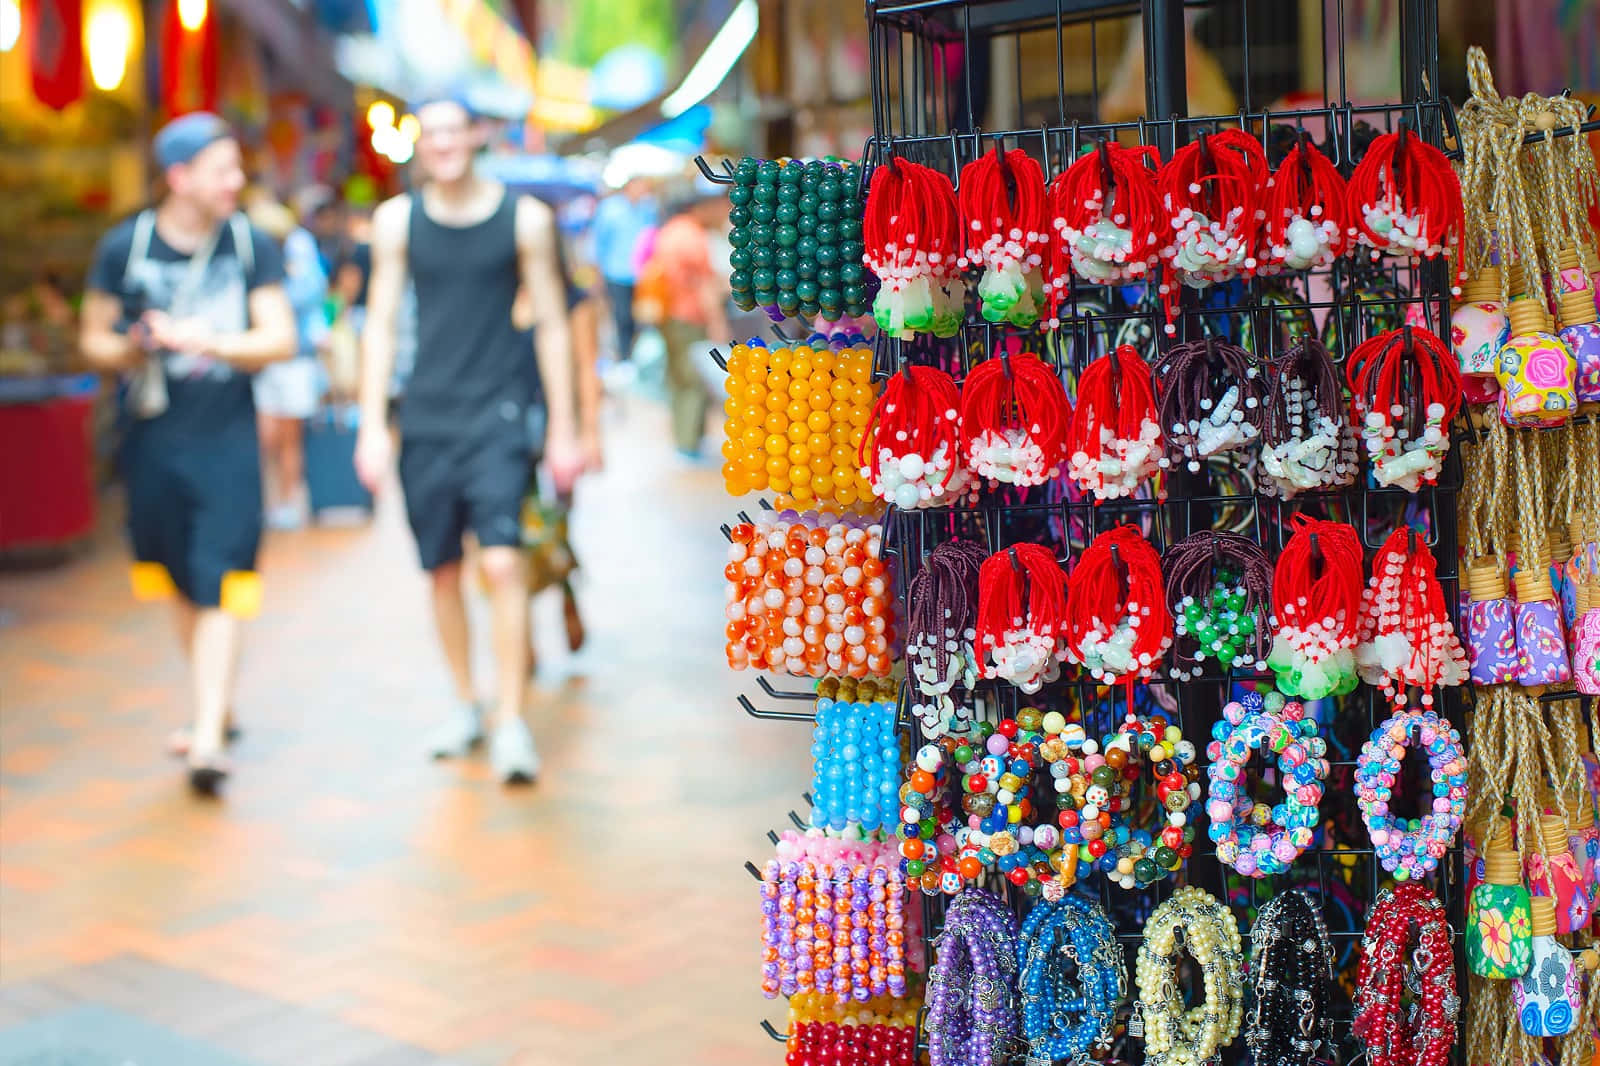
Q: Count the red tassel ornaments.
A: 14